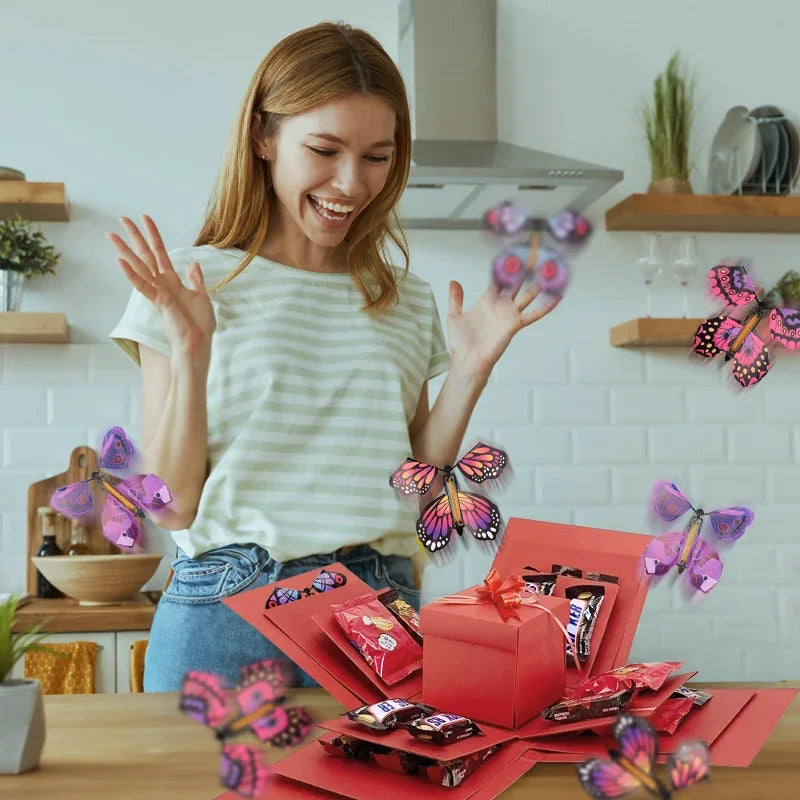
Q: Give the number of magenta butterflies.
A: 2